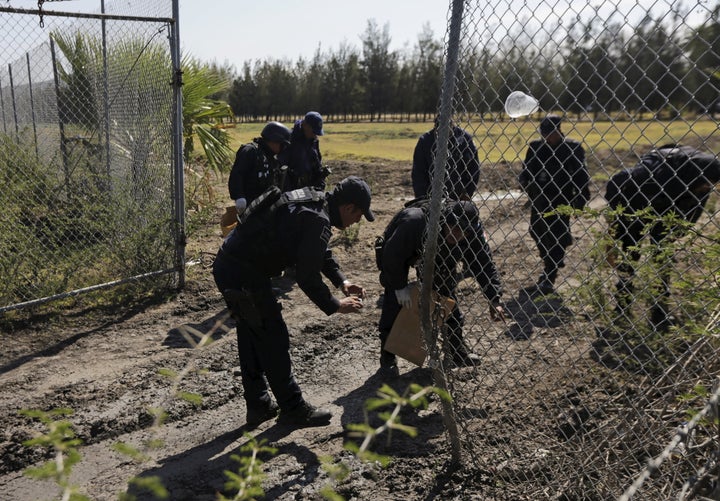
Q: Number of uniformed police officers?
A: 7